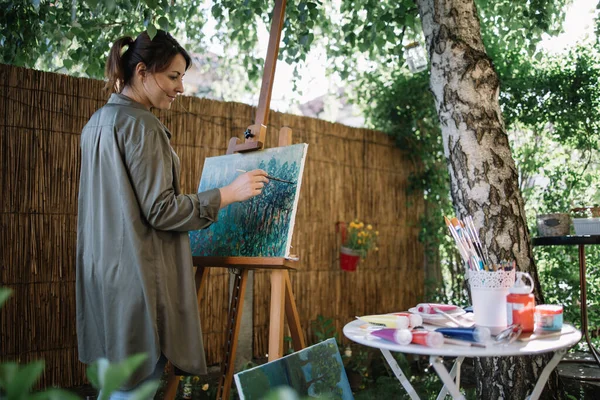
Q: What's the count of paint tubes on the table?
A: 6